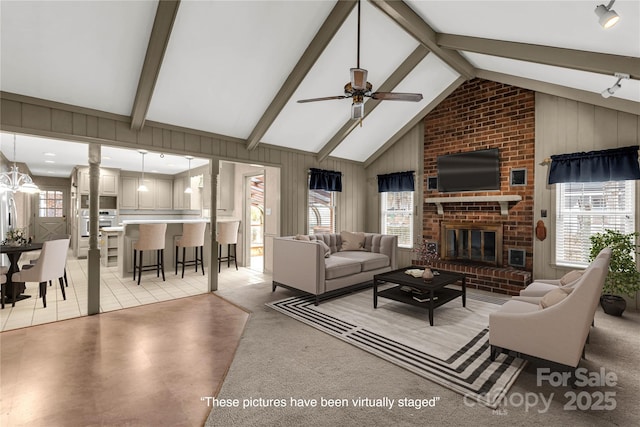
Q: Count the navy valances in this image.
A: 3